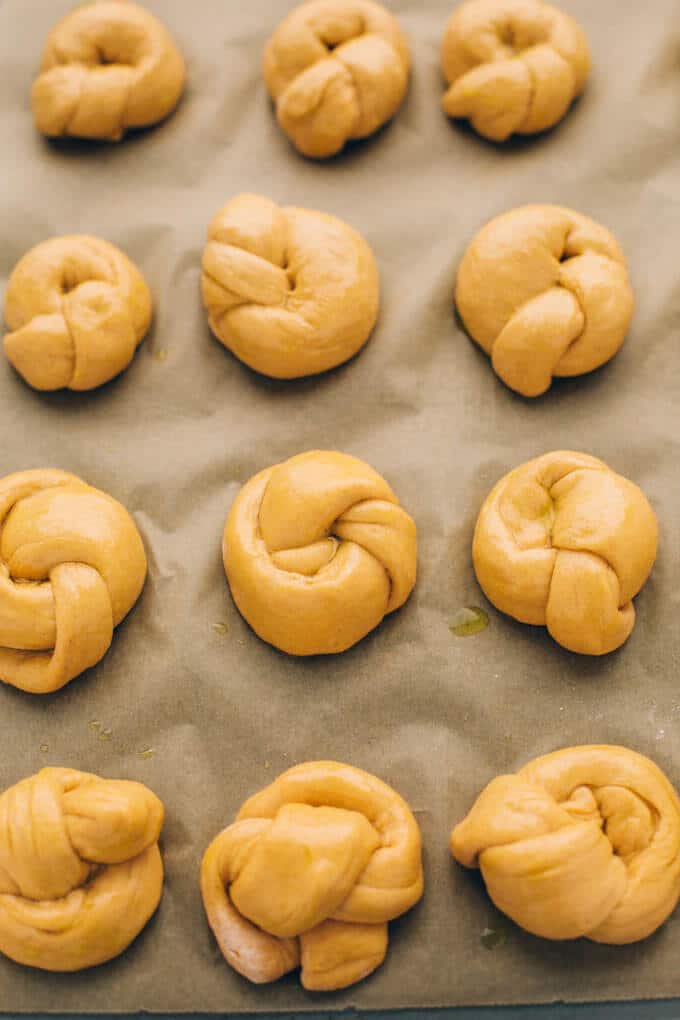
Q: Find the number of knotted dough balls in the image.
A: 12